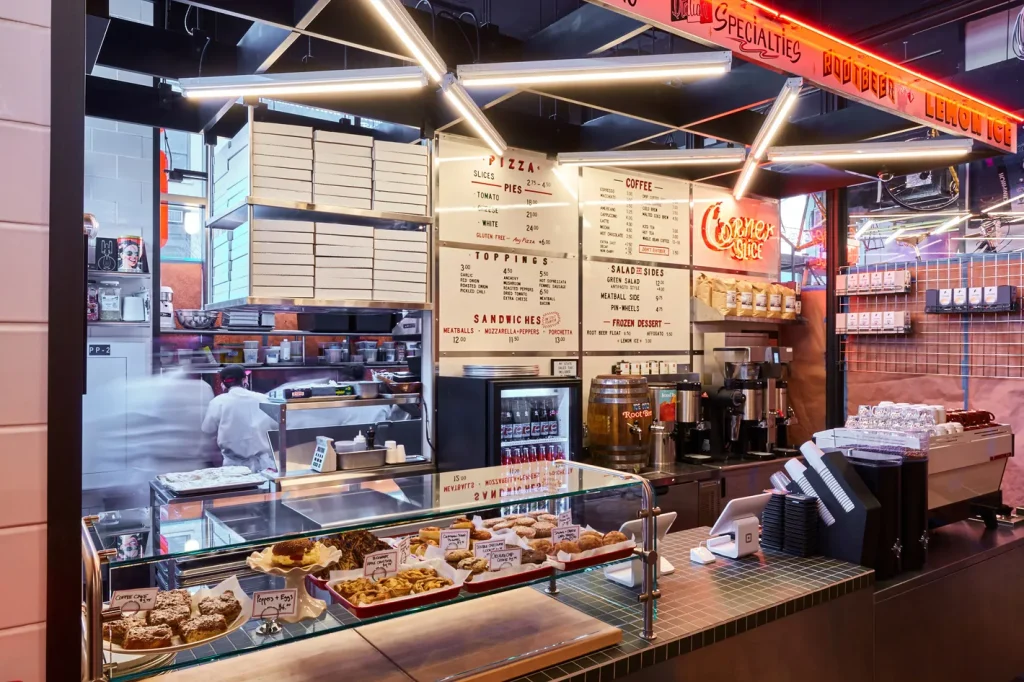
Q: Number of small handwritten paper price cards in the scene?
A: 9